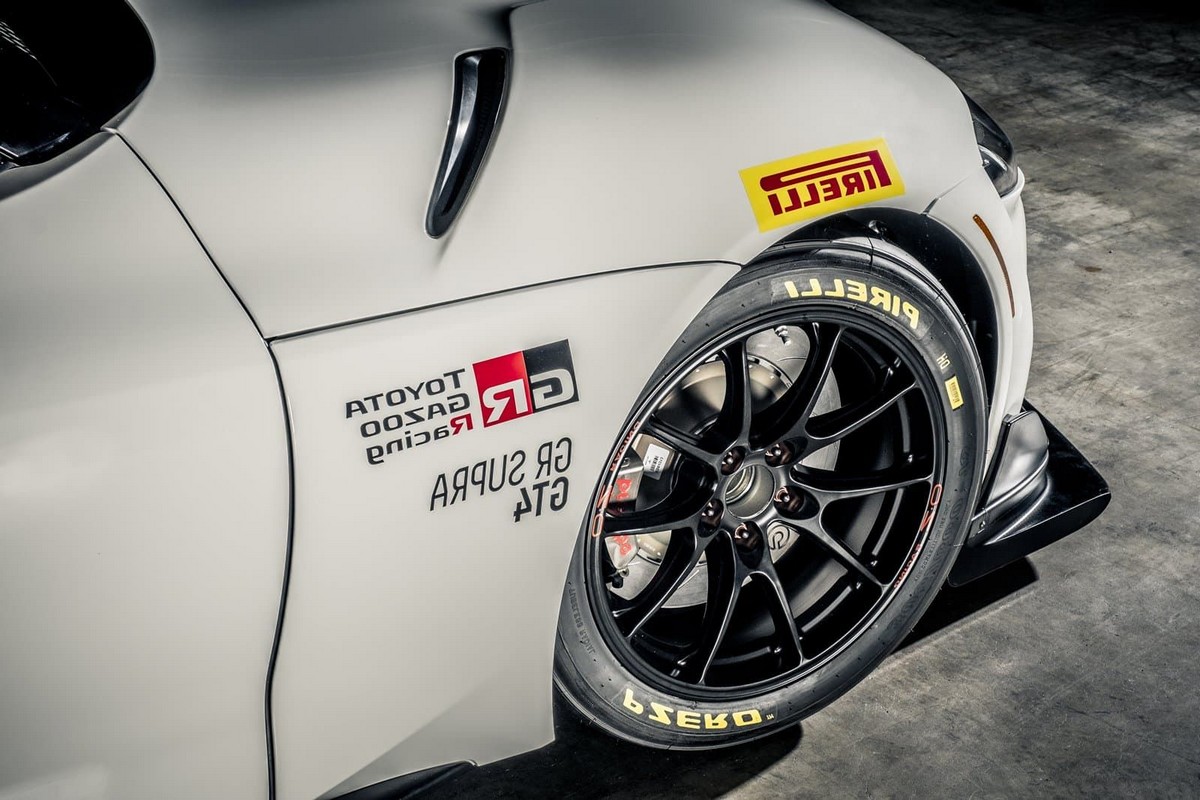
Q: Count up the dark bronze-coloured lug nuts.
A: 5